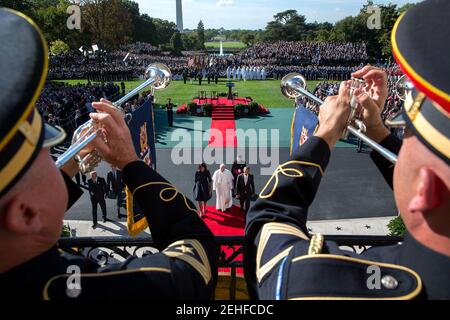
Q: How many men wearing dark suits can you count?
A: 3